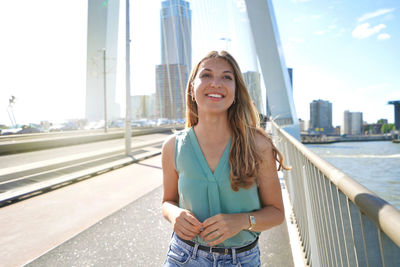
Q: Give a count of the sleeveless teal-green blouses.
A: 1